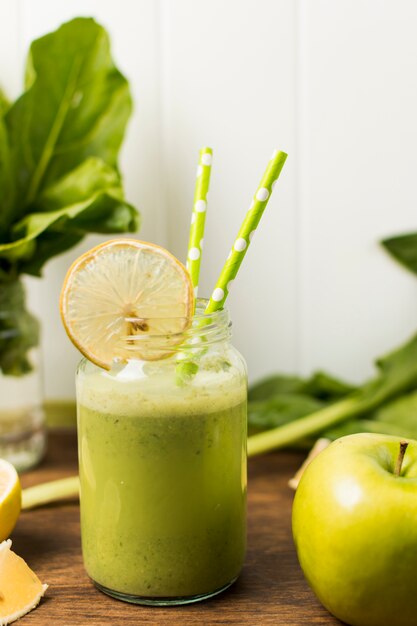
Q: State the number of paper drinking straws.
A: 2